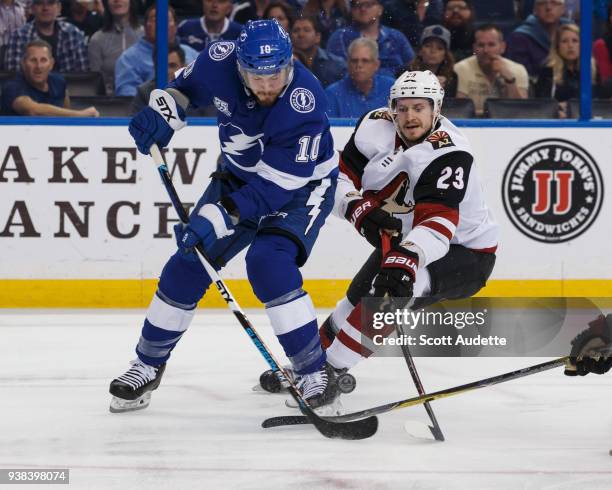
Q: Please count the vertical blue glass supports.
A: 2